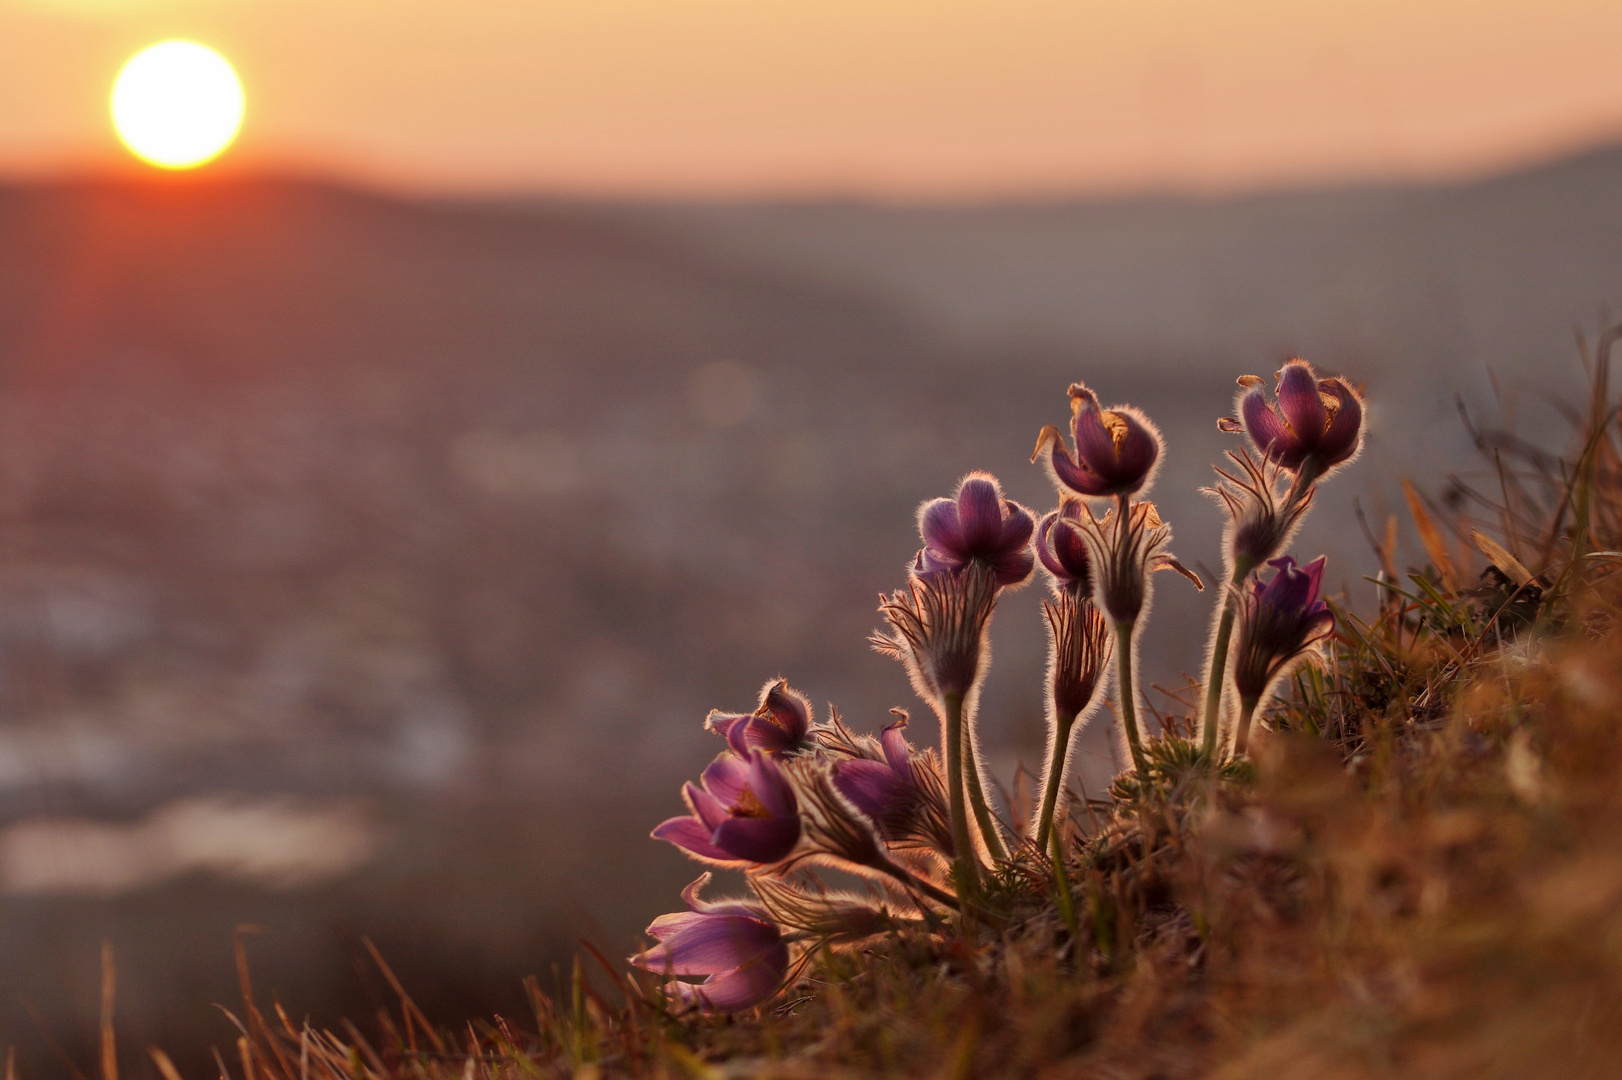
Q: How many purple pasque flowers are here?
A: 9